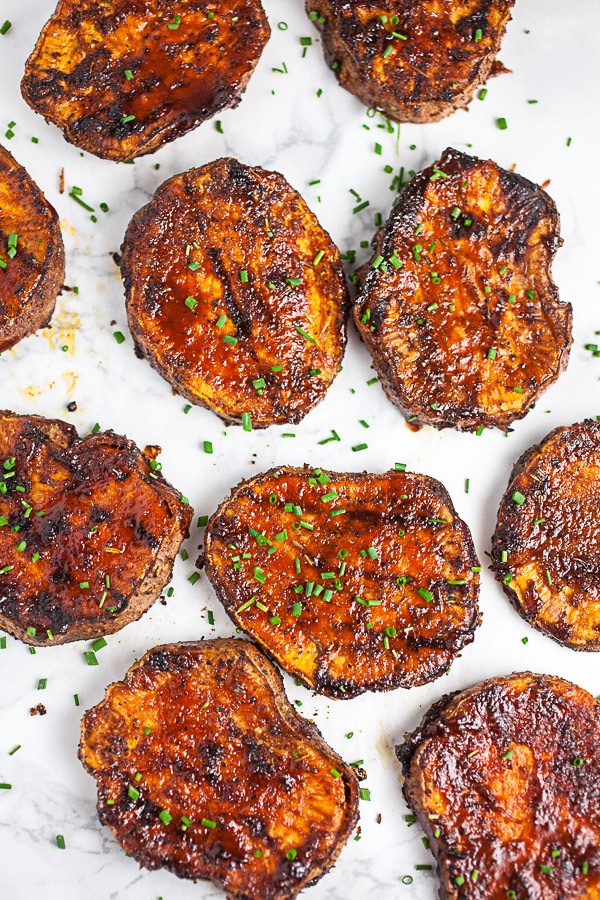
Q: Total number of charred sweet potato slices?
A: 10